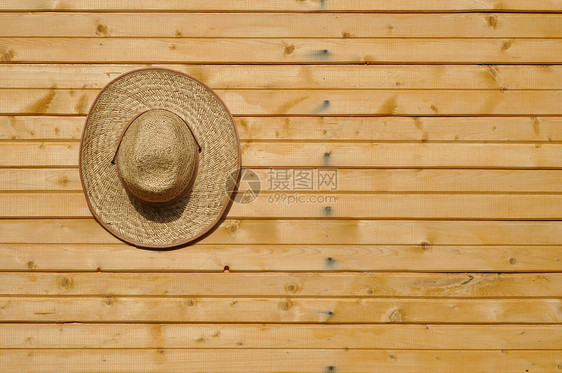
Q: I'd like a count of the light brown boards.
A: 15